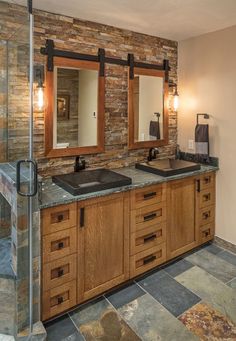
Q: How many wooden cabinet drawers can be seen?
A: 12